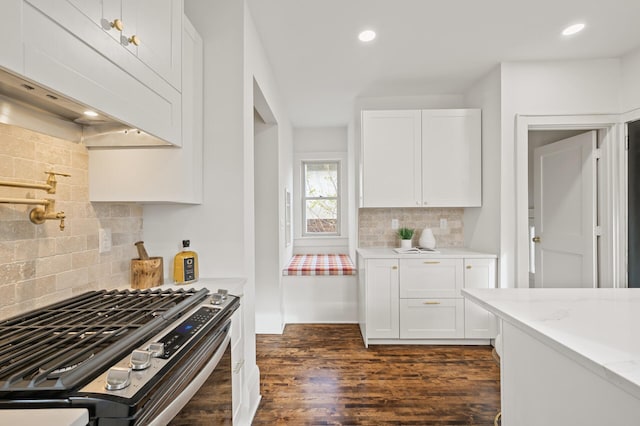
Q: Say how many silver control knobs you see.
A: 5